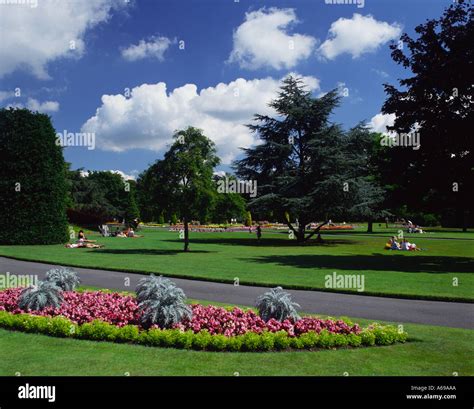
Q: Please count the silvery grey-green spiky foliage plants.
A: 4